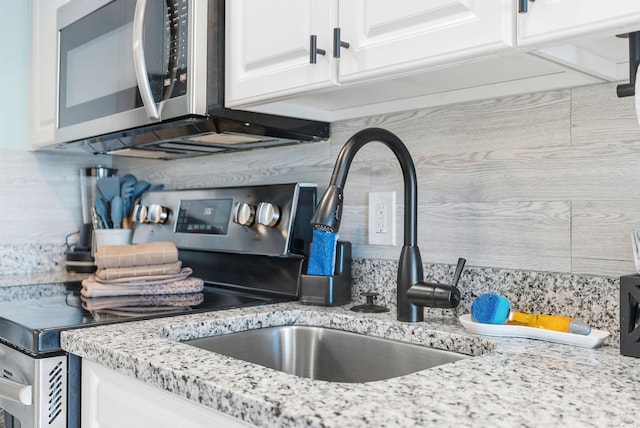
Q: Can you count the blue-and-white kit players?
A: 0